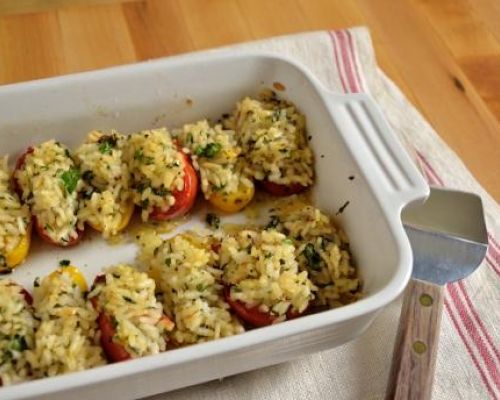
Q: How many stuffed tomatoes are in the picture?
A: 12